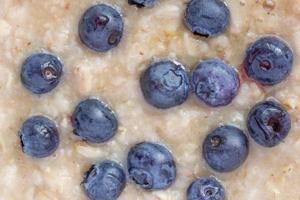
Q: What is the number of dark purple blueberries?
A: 14